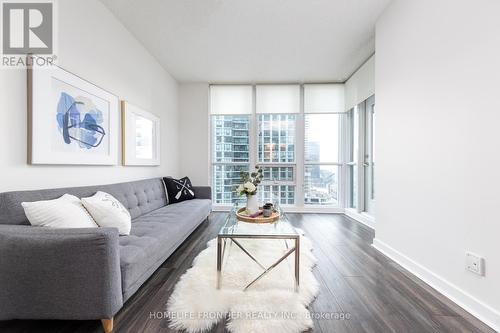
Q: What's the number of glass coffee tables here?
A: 1